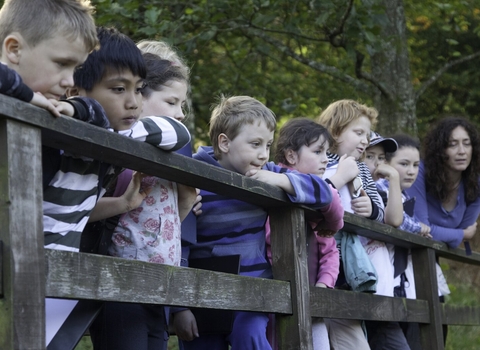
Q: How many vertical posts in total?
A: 3